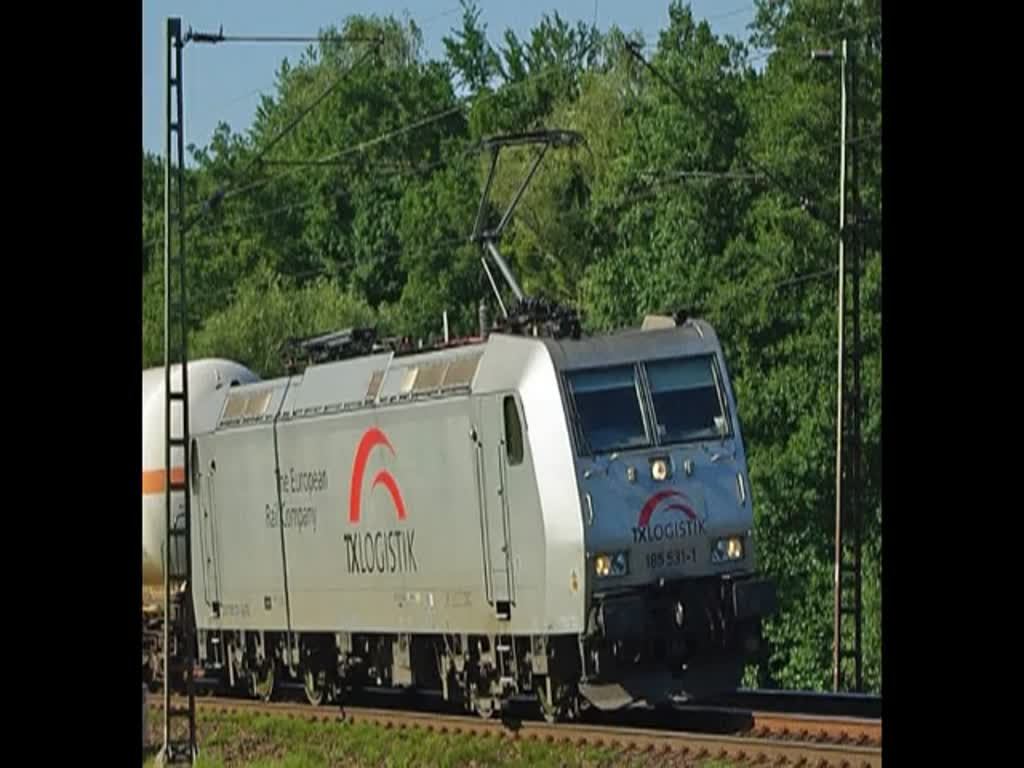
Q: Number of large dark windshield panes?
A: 2